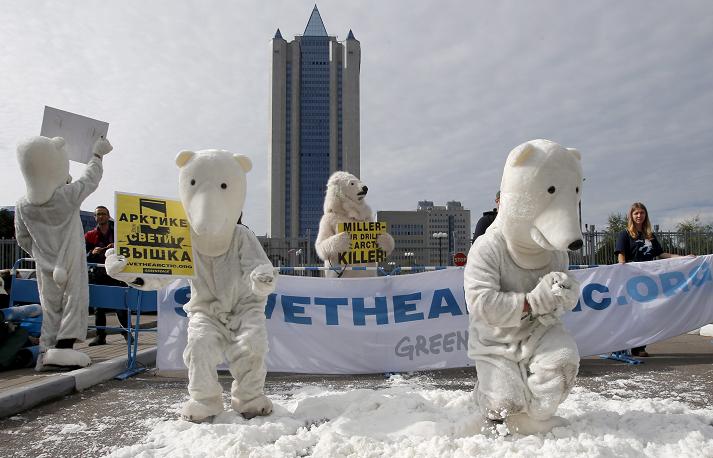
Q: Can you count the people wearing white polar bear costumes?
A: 4